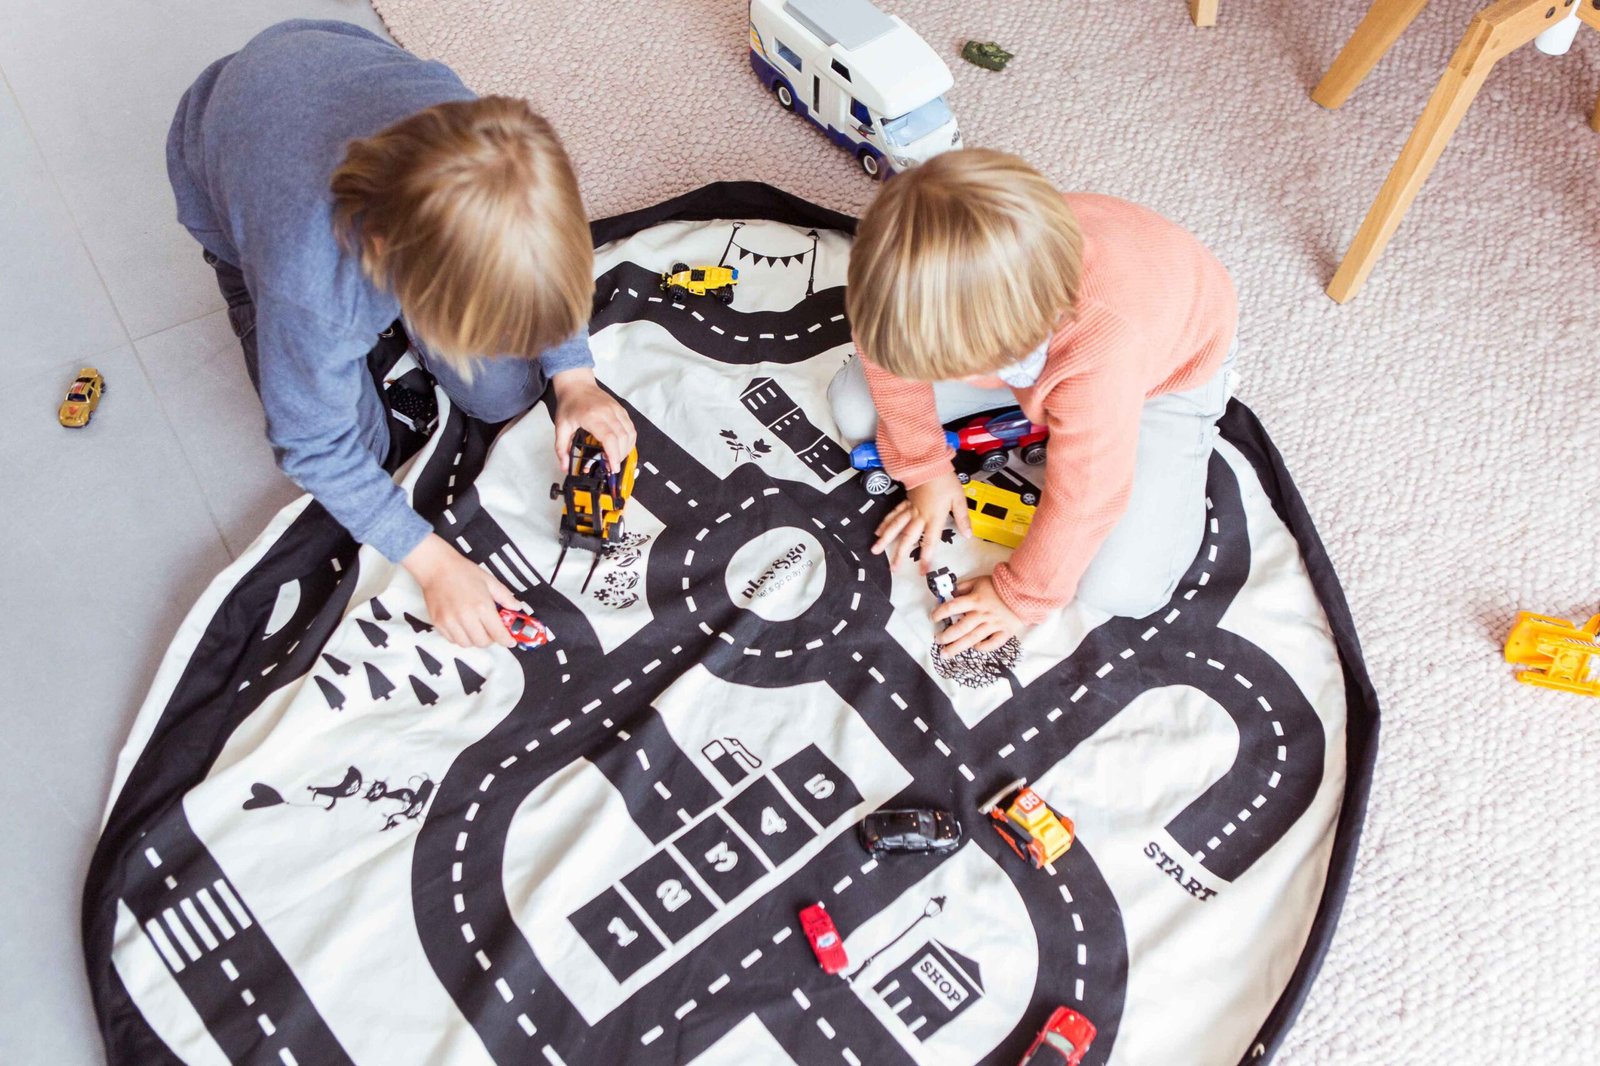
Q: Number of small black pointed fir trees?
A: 9